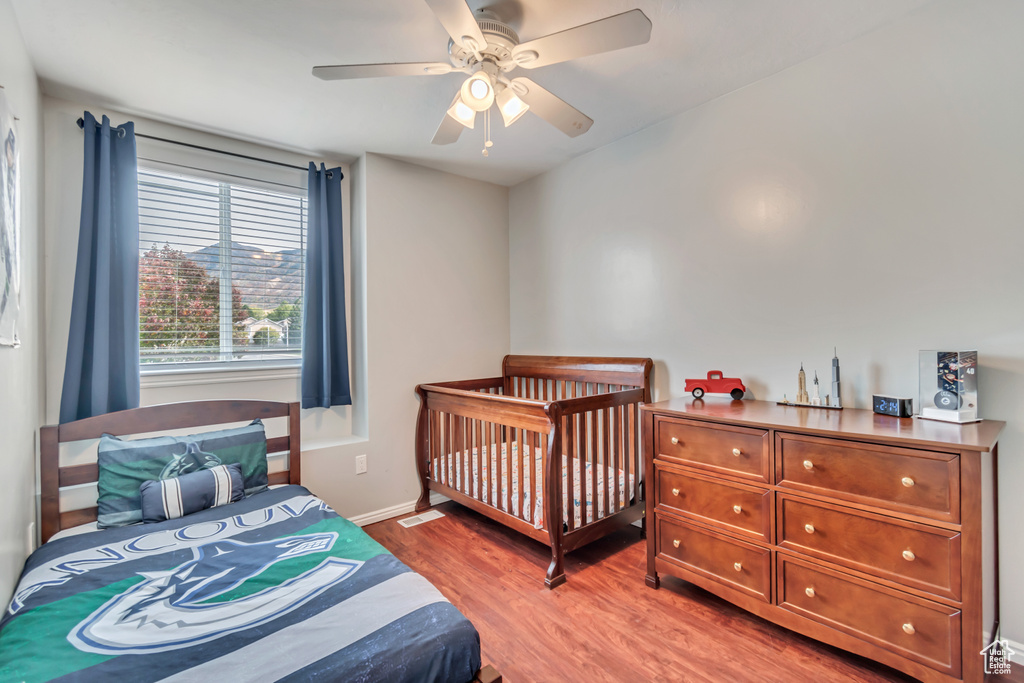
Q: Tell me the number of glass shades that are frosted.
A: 3